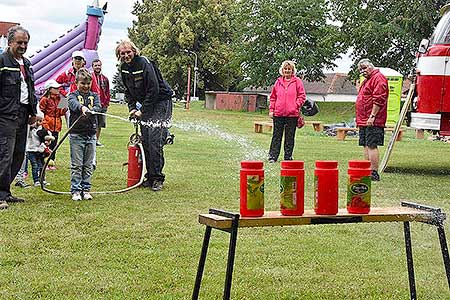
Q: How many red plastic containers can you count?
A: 4